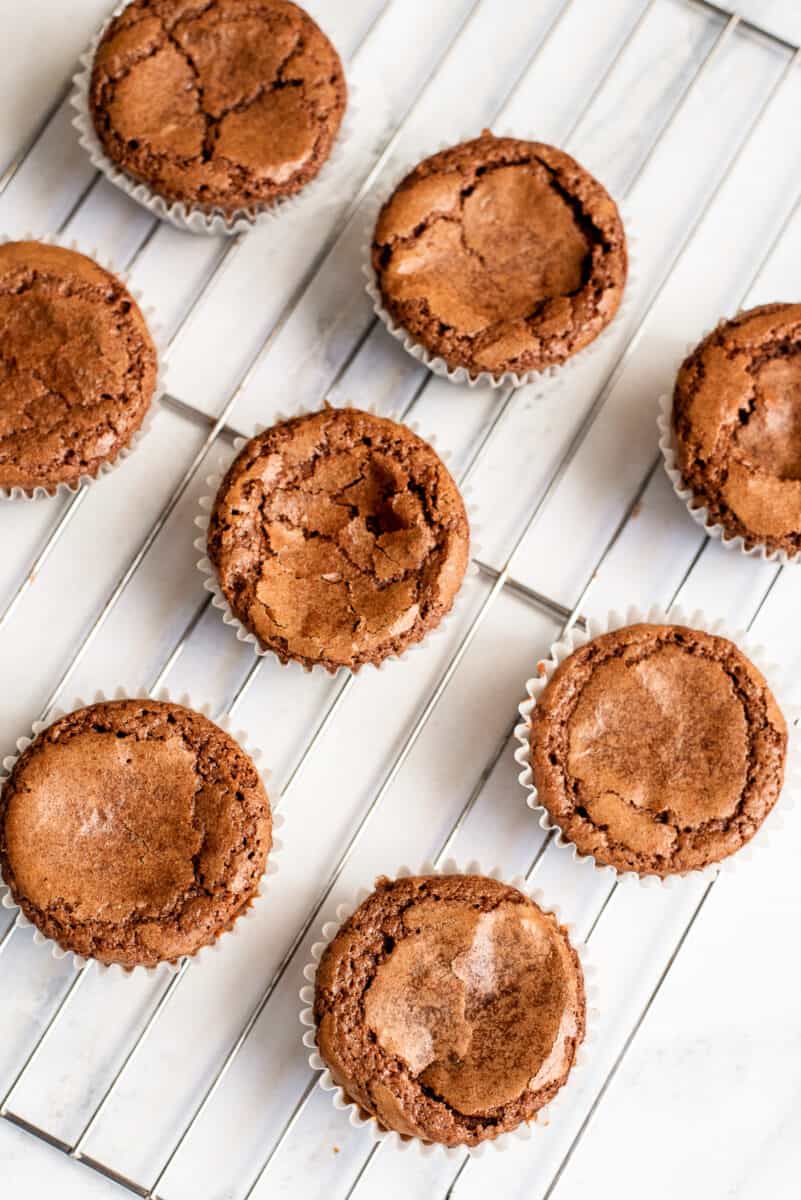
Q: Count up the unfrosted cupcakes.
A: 8